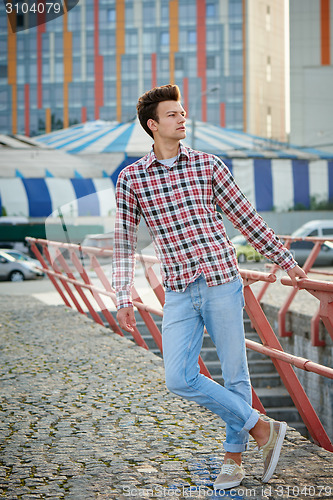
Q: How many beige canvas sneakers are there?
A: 2